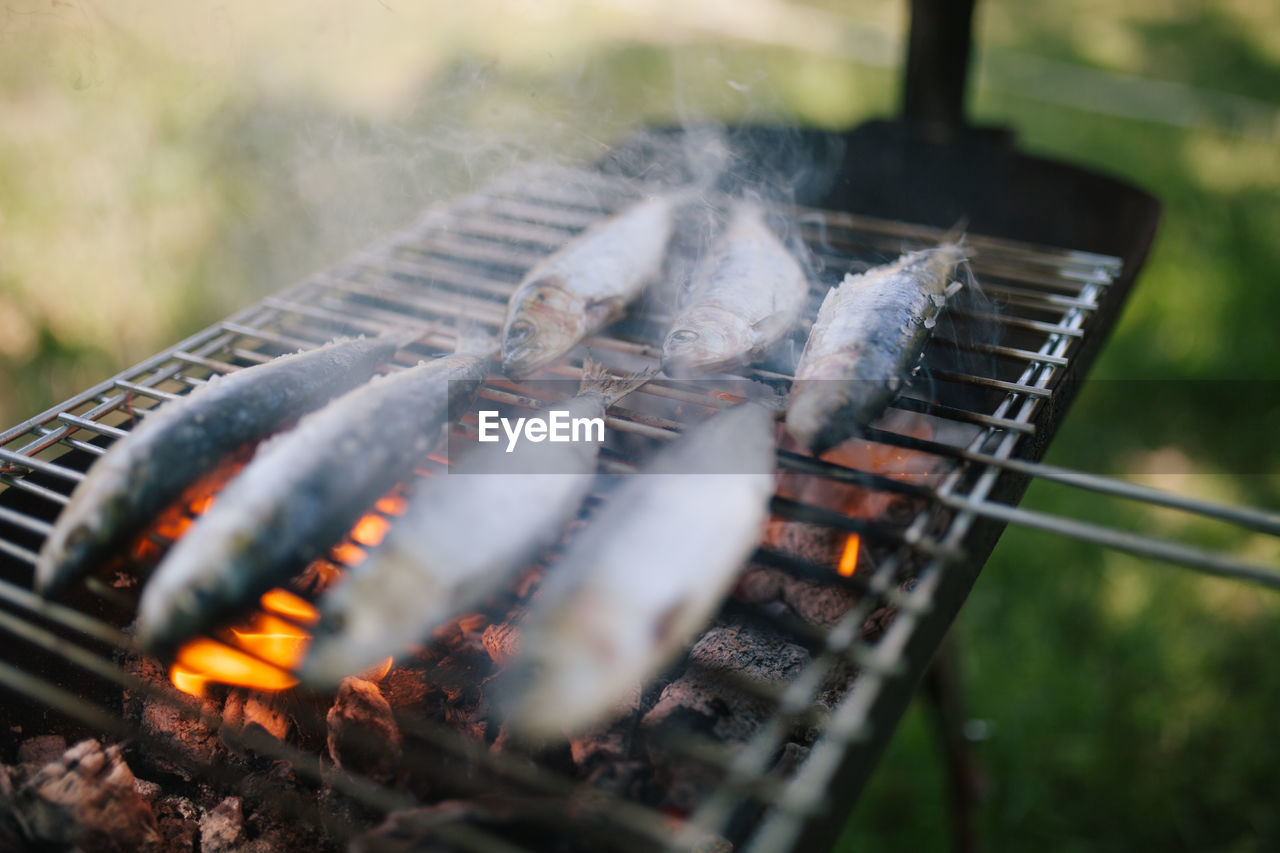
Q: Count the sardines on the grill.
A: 7